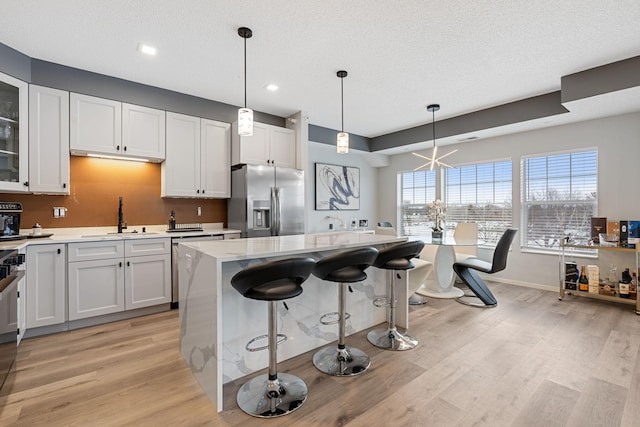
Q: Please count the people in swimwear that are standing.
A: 0